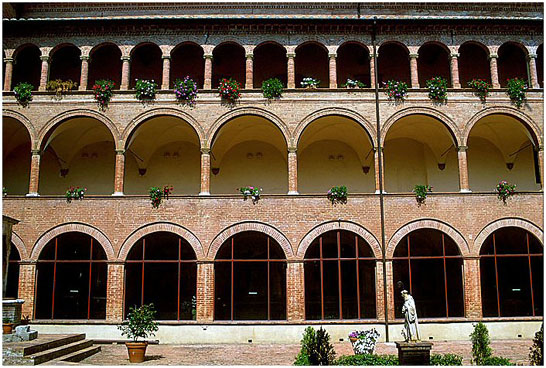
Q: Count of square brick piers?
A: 6